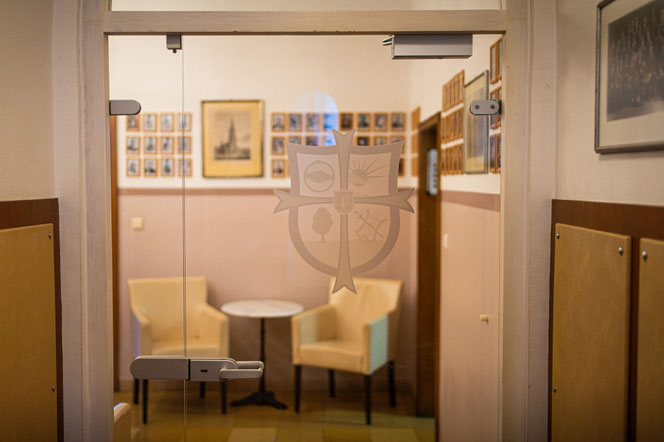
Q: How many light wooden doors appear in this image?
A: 3